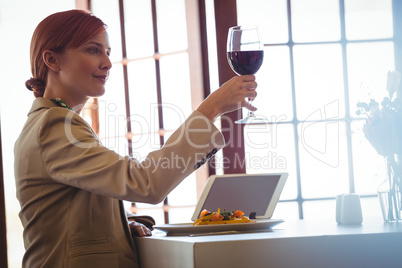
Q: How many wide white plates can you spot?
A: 1